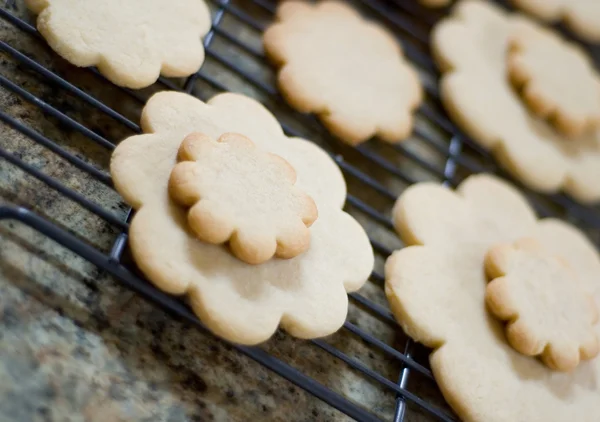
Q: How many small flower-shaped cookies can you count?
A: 3